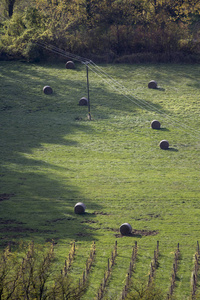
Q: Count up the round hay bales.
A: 8